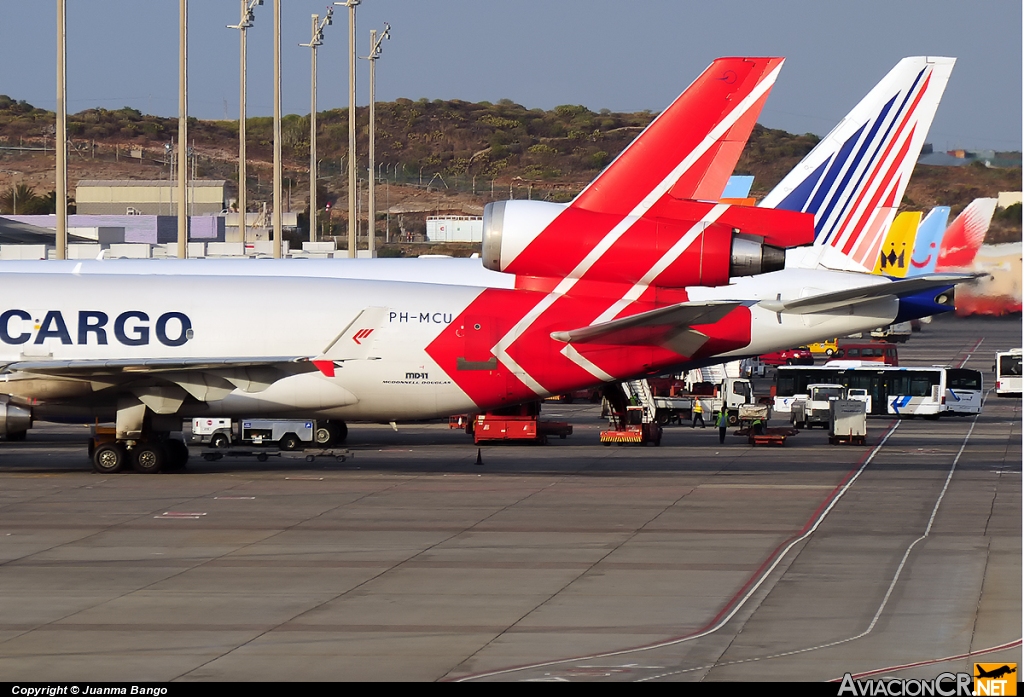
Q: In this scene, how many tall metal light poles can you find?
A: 7